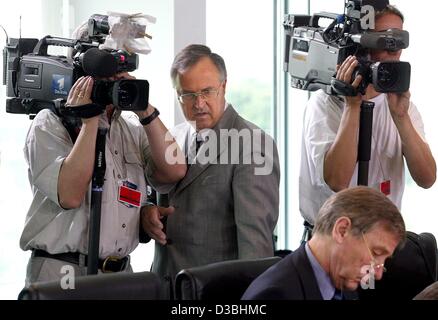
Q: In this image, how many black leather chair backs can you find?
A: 3